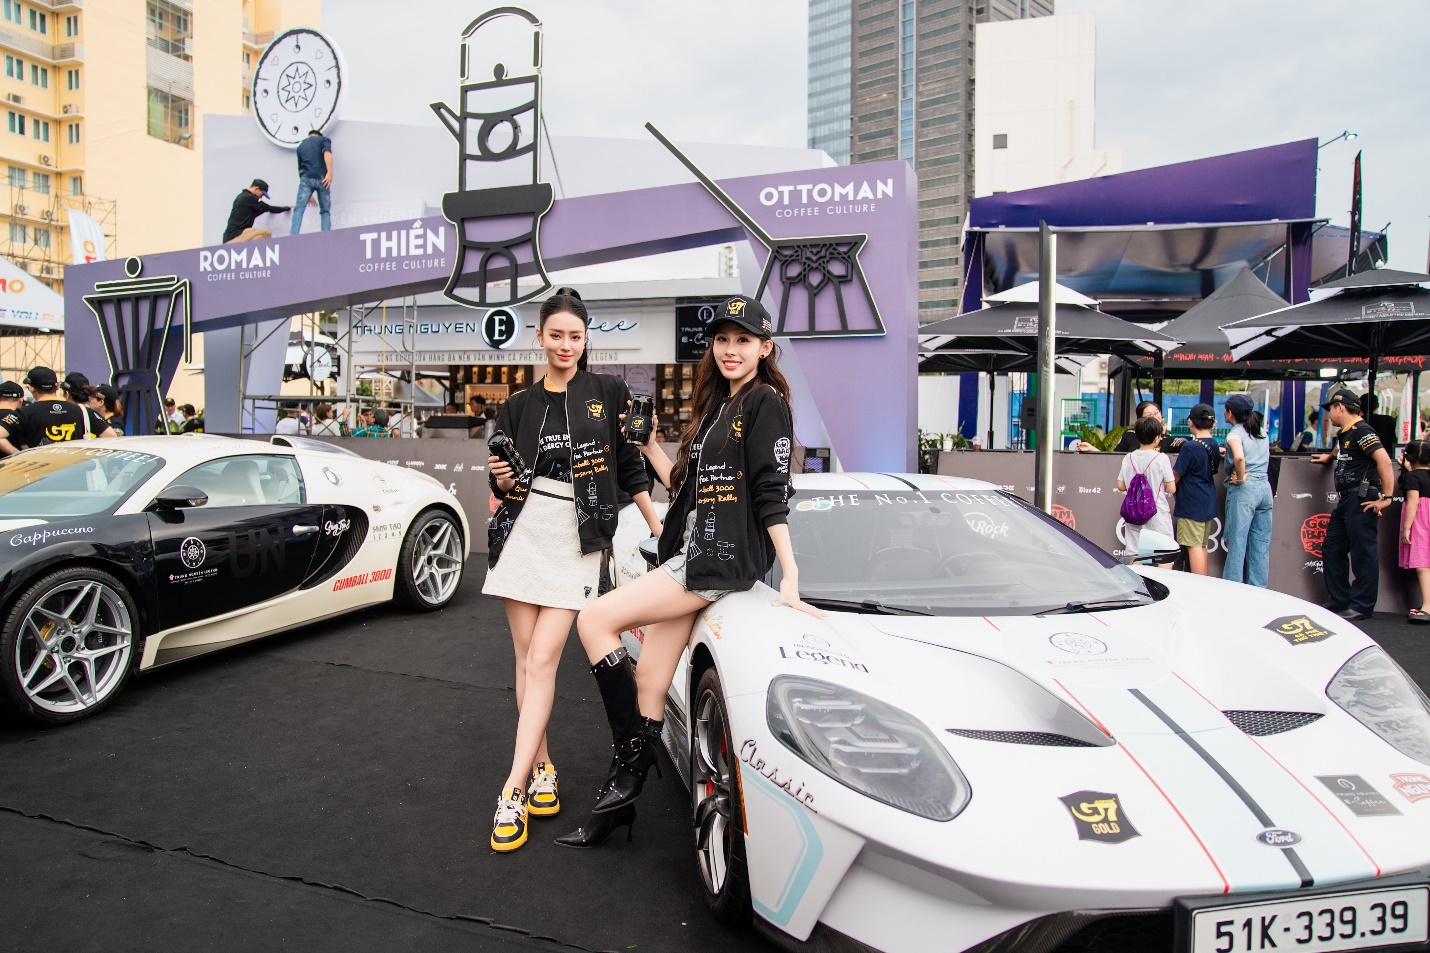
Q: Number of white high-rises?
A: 1